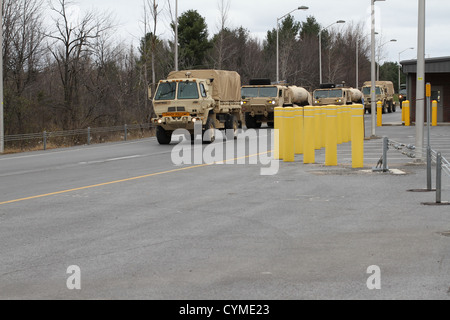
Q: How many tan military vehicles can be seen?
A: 4